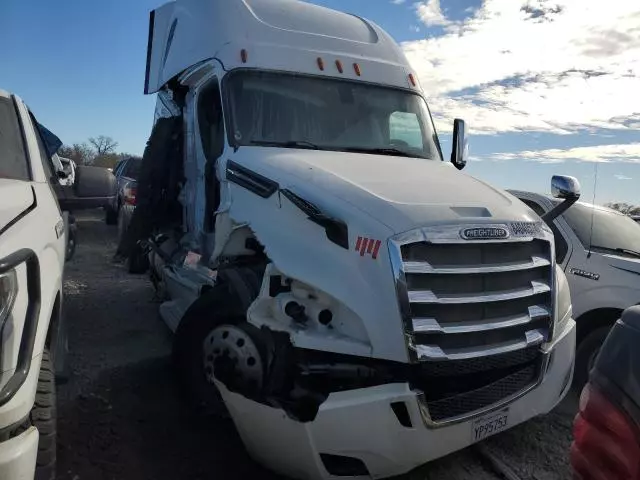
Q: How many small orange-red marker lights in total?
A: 5